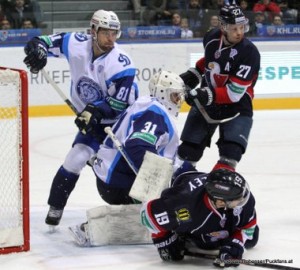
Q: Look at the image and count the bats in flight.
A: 0